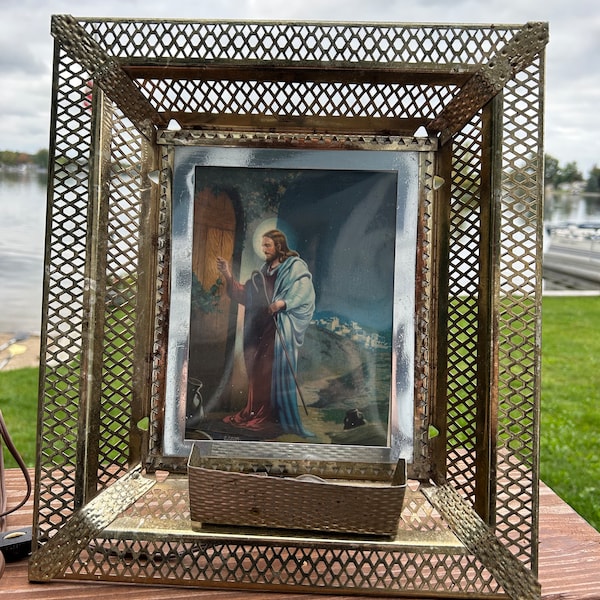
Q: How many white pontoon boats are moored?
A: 1